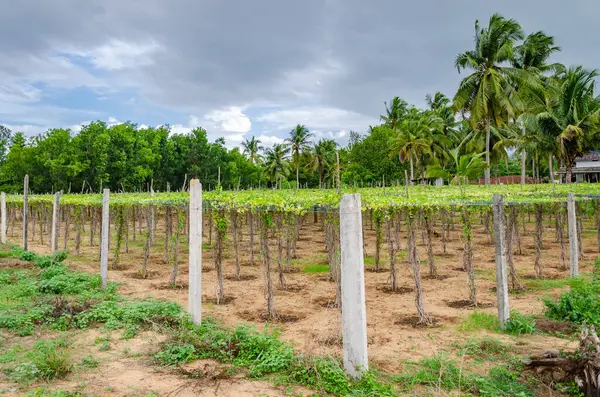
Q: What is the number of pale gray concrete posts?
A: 8